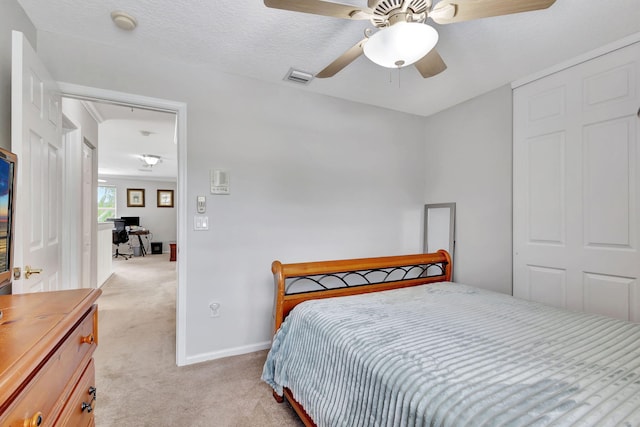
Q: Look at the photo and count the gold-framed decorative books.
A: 0